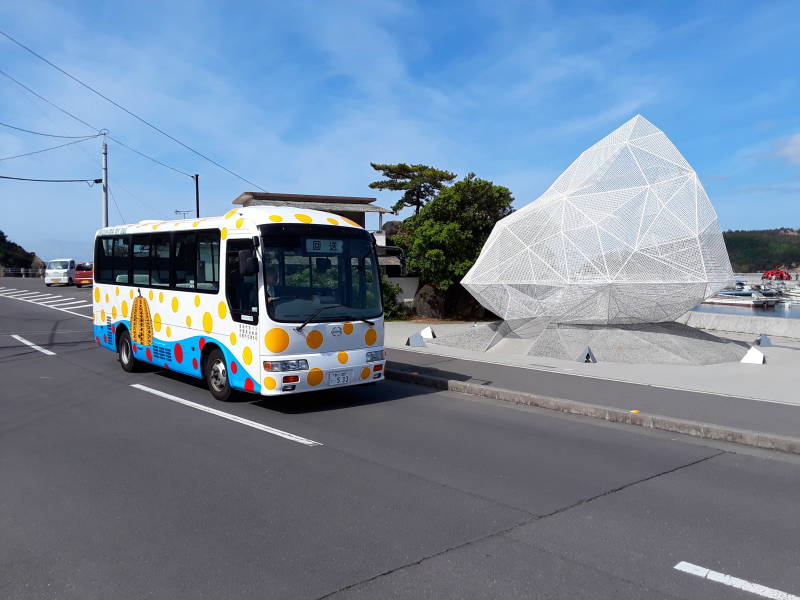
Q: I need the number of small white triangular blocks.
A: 5